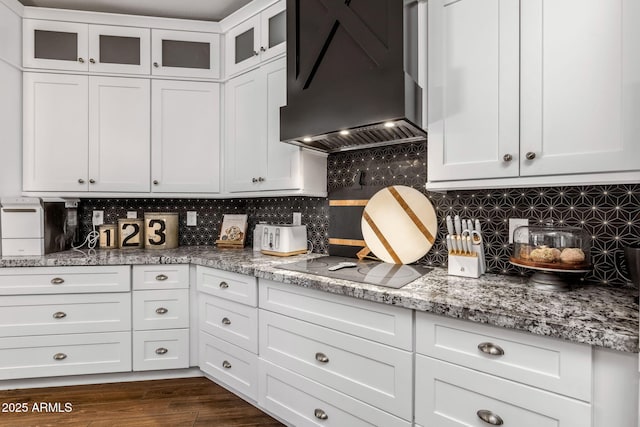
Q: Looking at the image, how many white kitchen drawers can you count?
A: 14